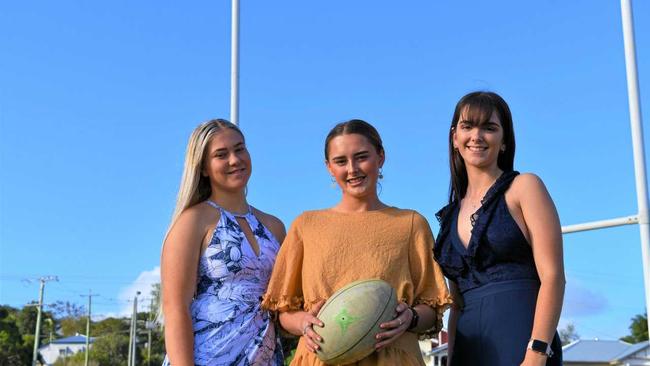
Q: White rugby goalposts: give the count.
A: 2